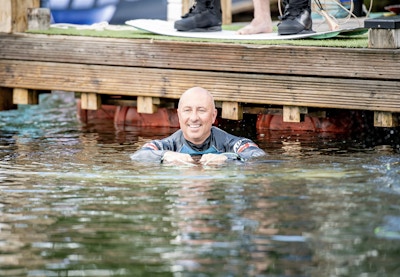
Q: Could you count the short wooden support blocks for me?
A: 6